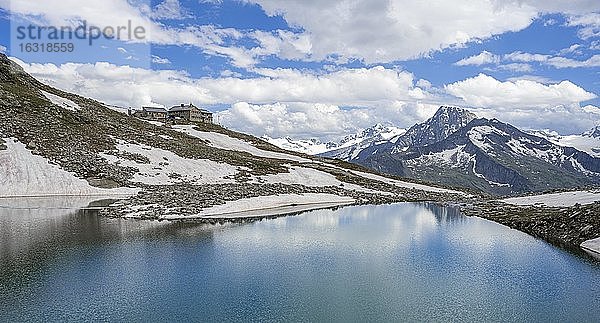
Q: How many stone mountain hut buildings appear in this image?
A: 2